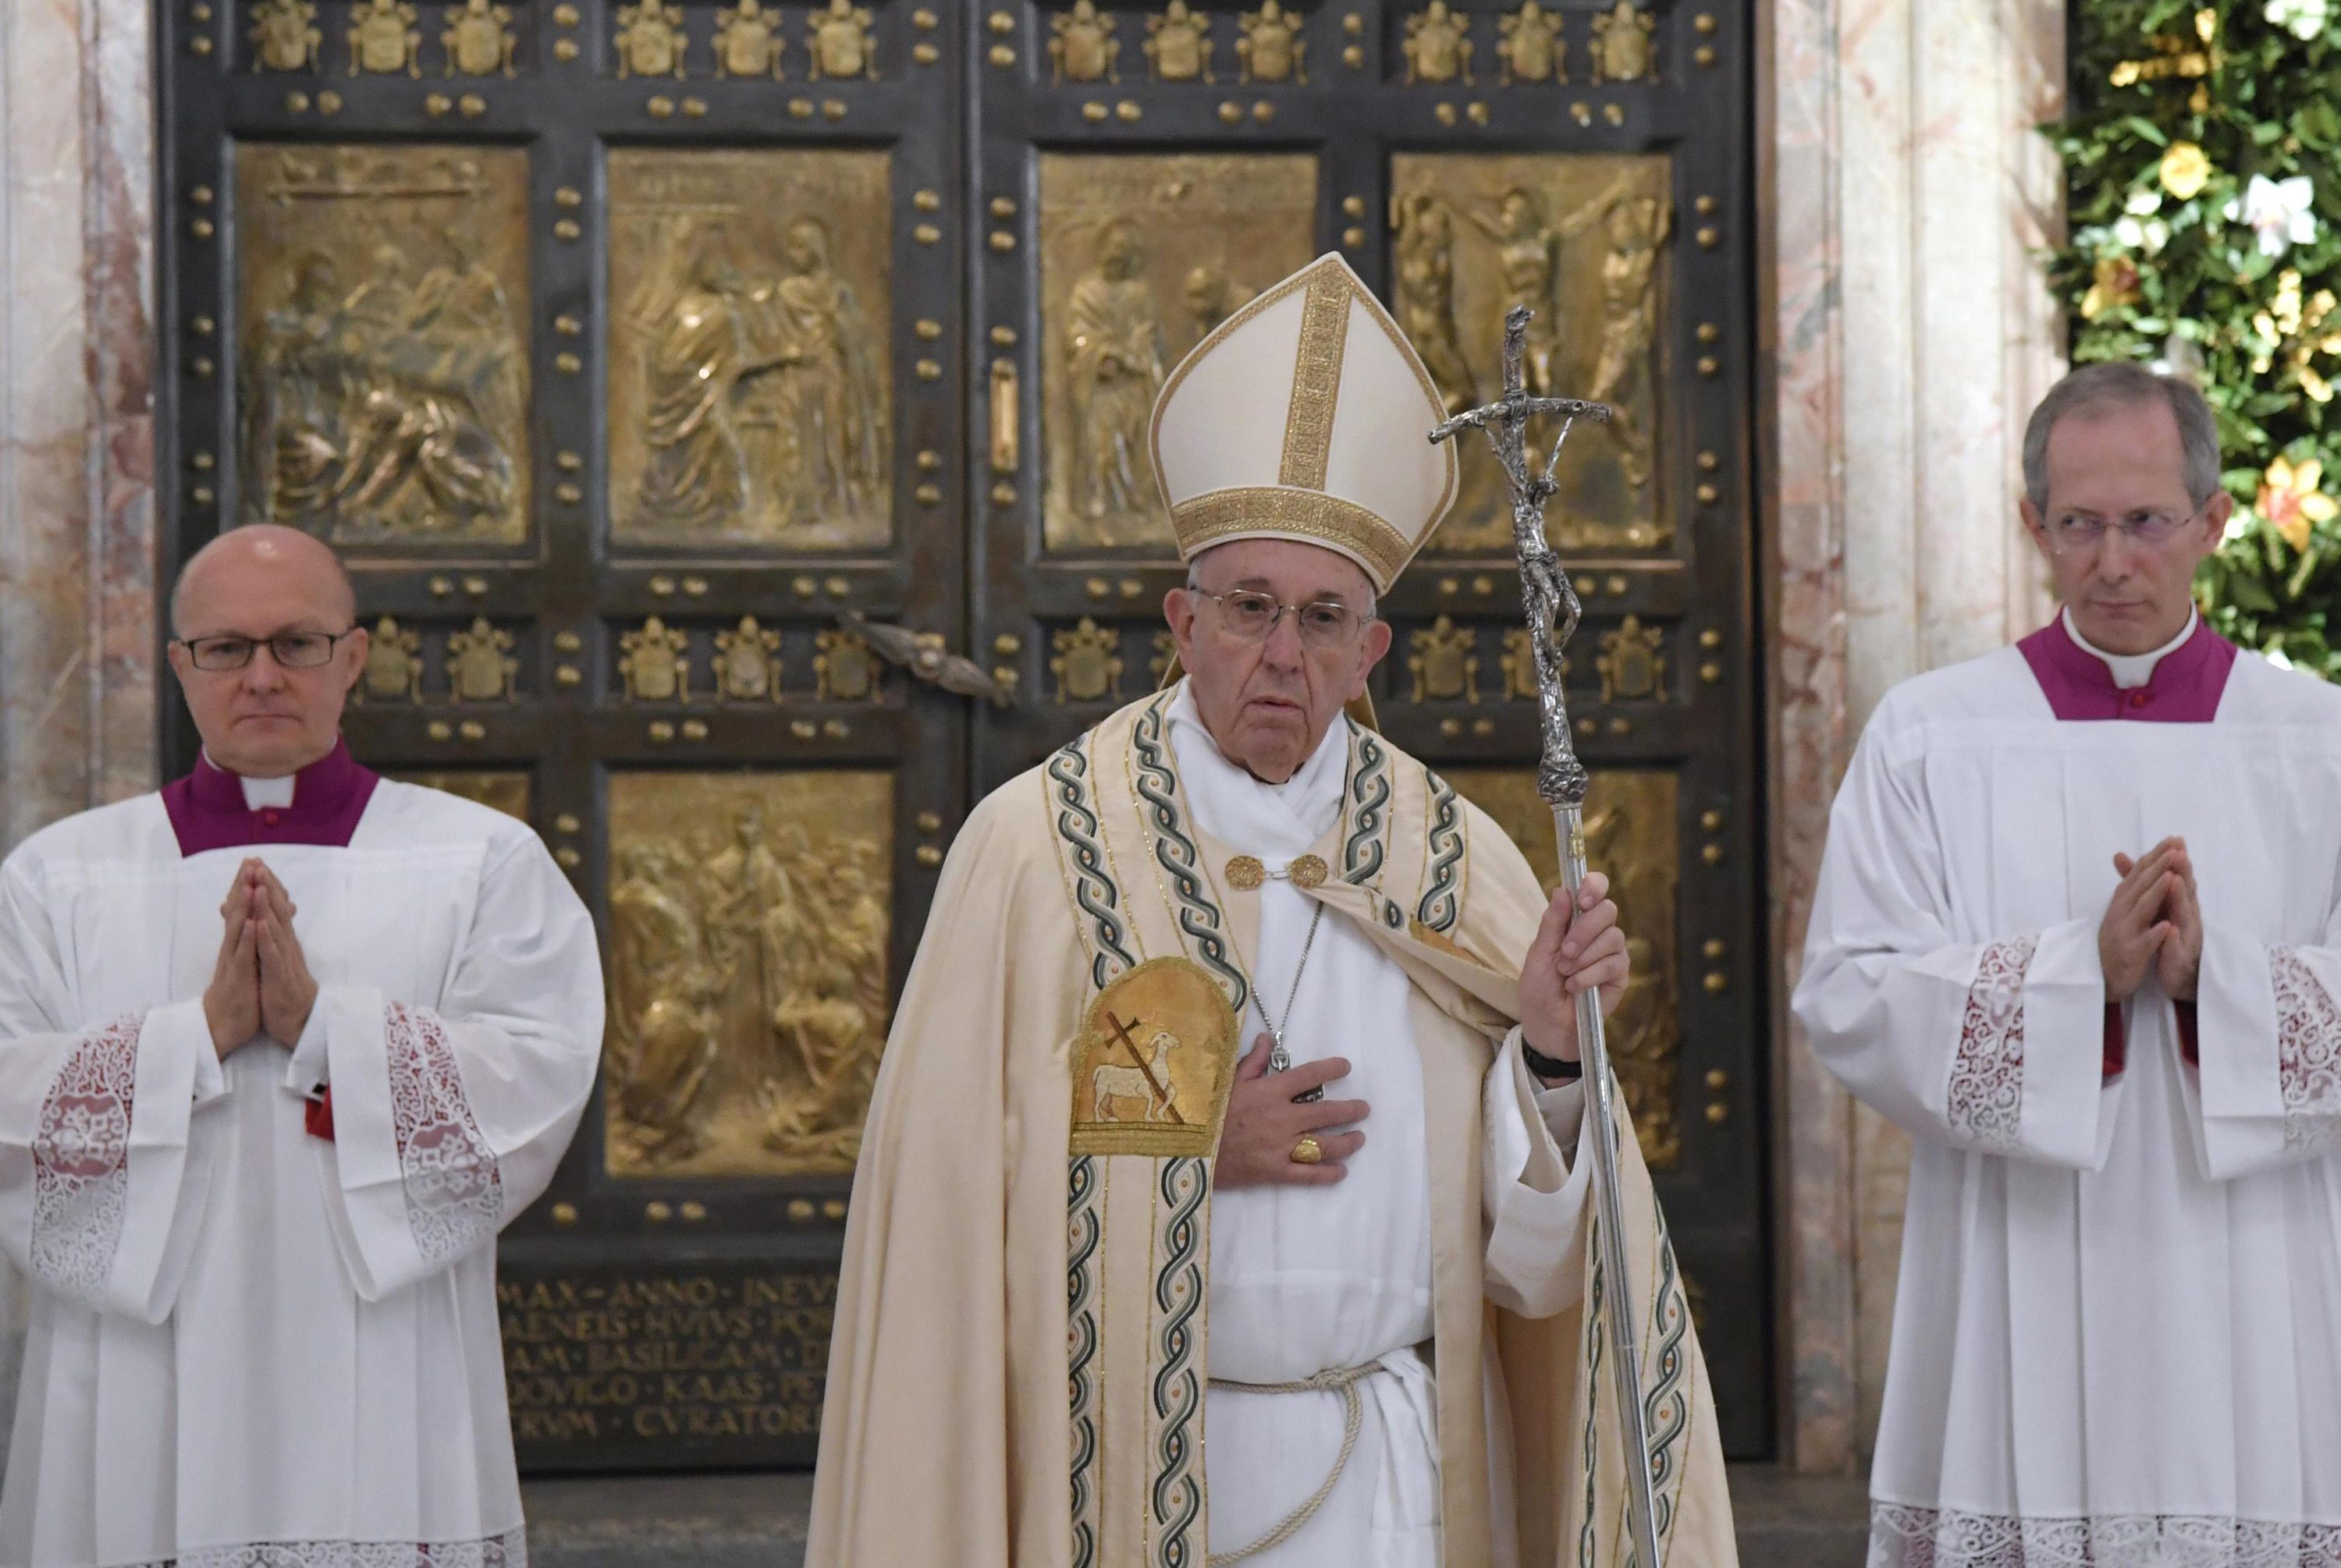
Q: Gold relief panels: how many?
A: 7